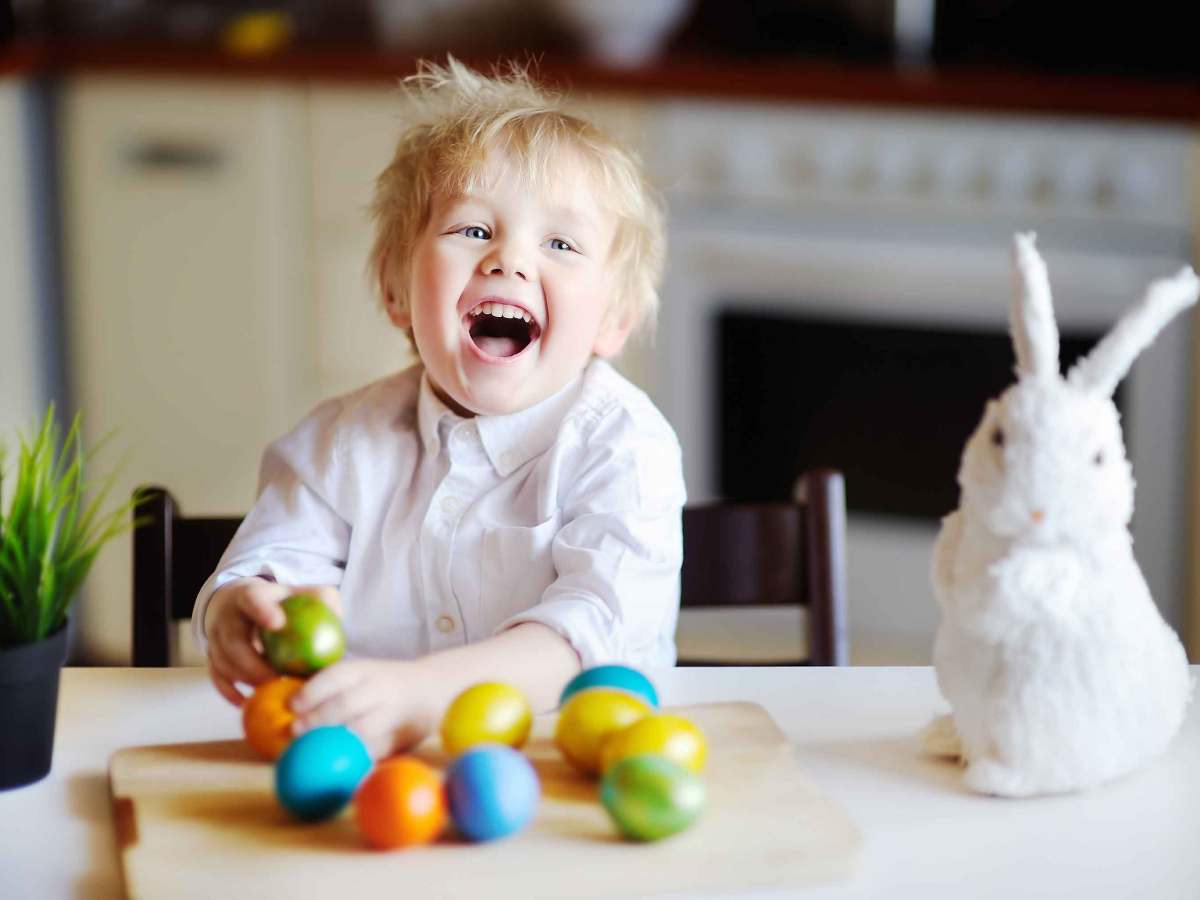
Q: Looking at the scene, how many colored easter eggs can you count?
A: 10